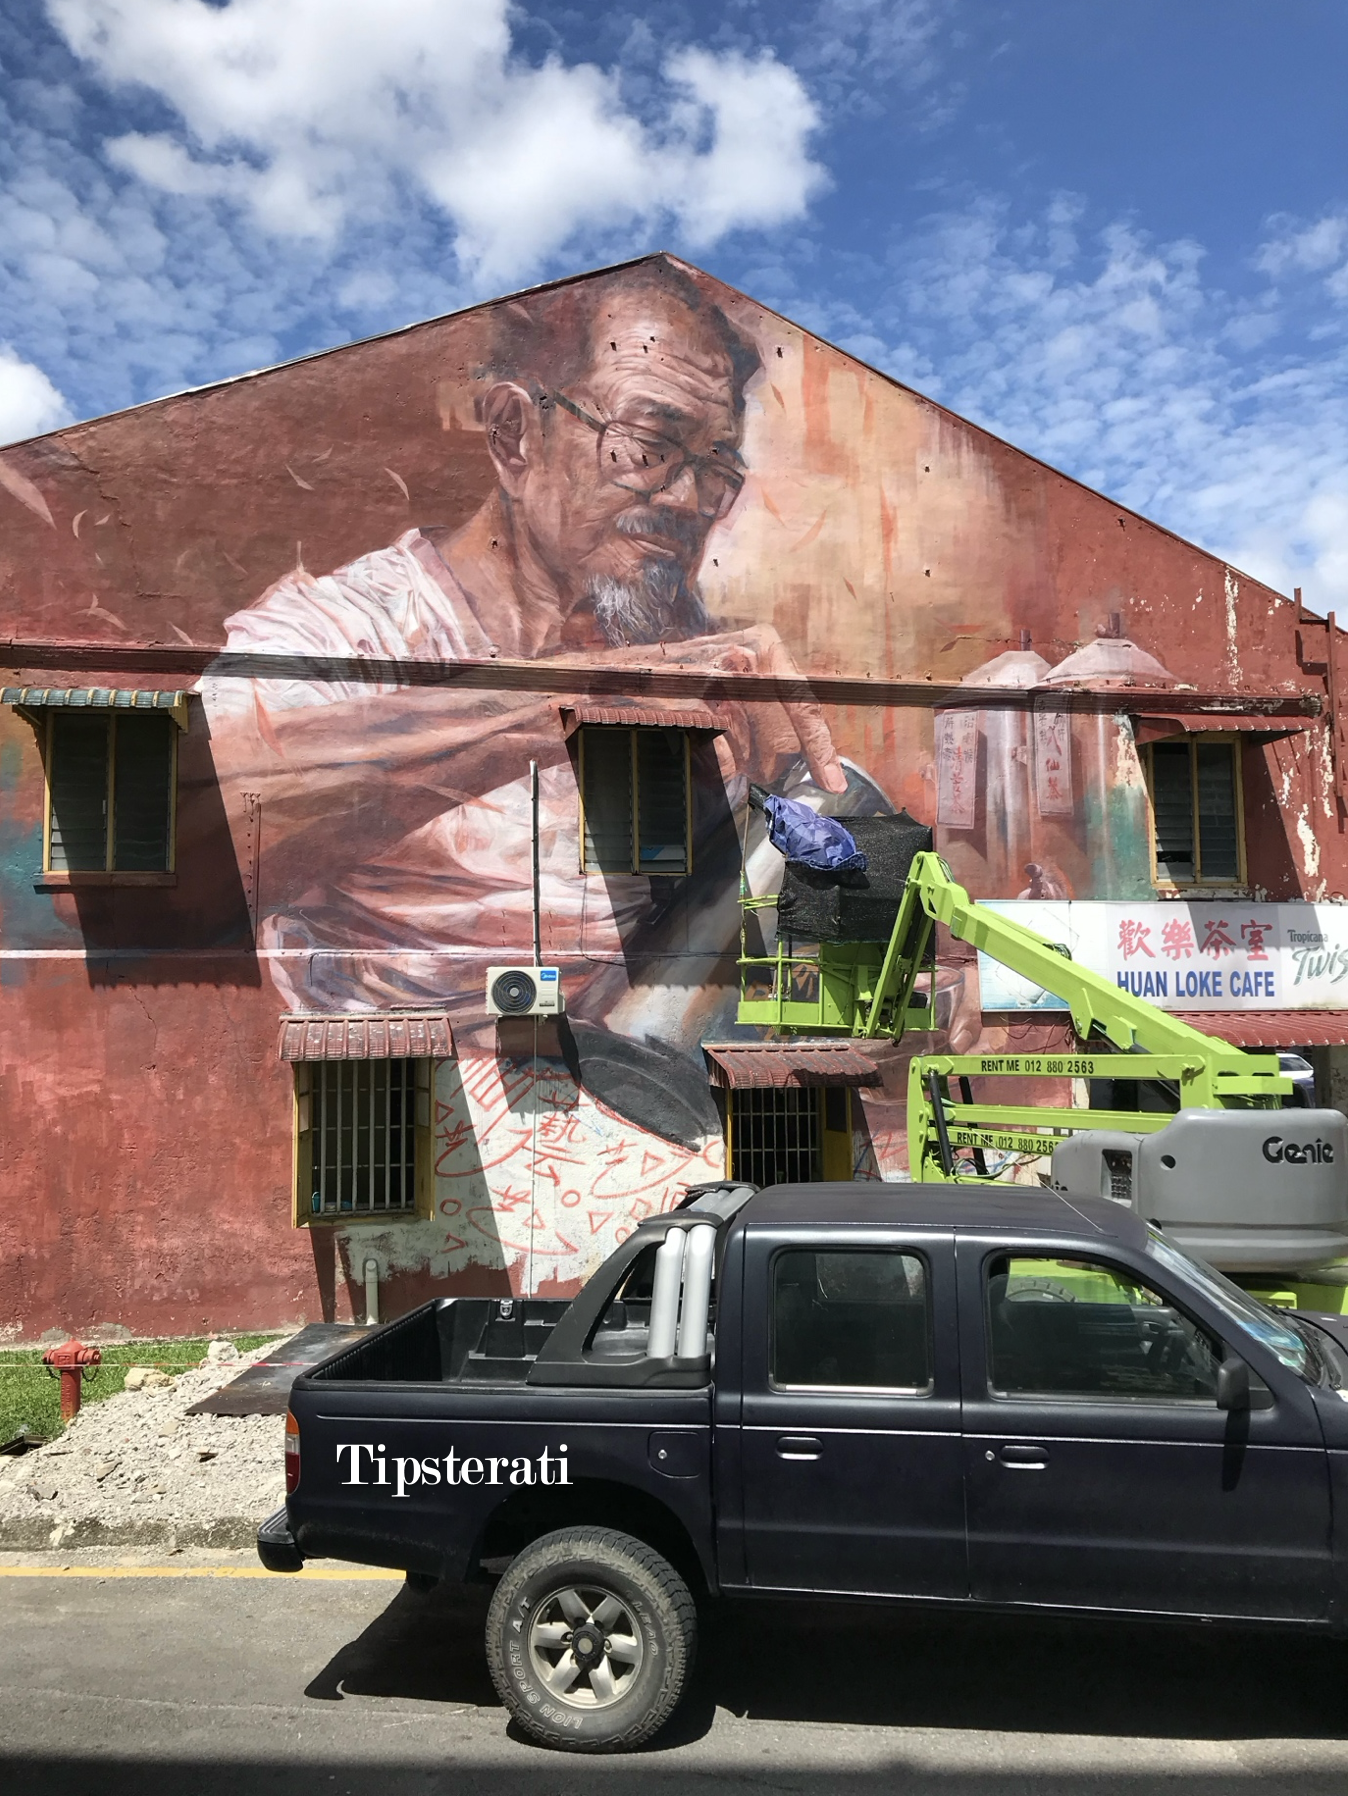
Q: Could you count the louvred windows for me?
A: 3